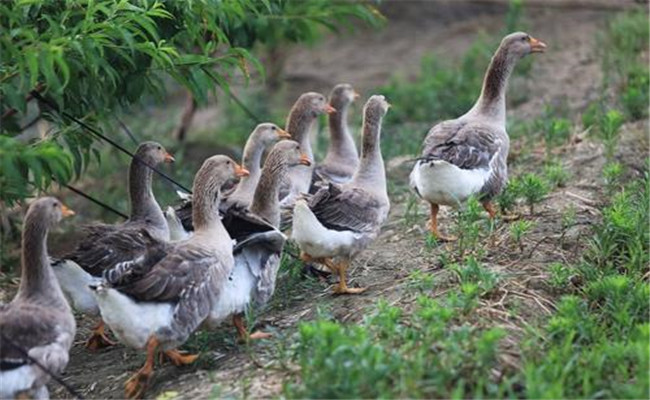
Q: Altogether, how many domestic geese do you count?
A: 9